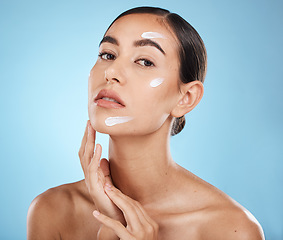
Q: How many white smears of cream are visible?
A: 3